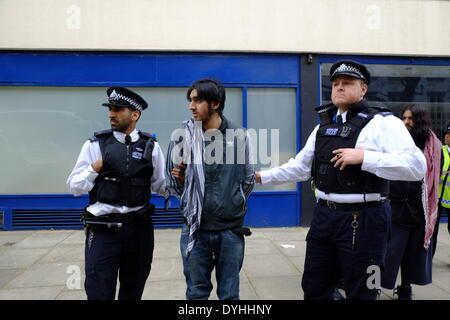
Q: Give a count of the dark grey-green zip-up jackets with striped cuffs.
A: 1